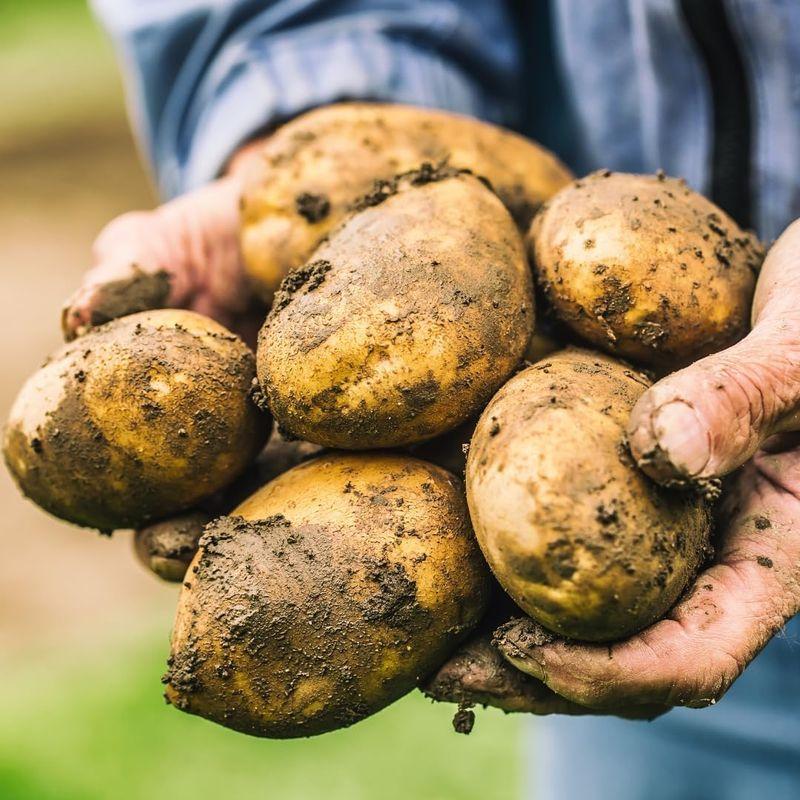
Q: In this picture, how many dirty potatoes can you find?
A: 6